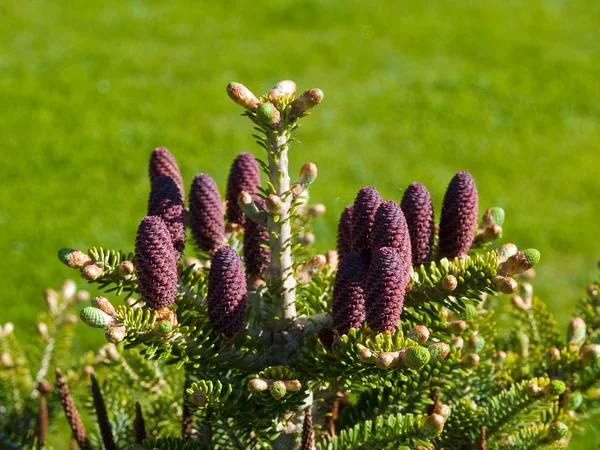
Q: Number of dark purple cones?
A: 14